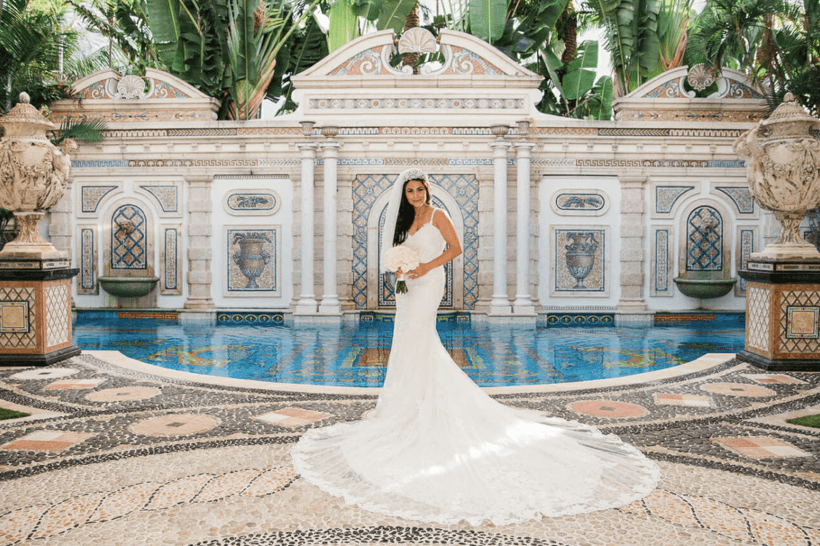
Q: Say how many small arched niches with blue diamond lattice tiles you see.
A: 2